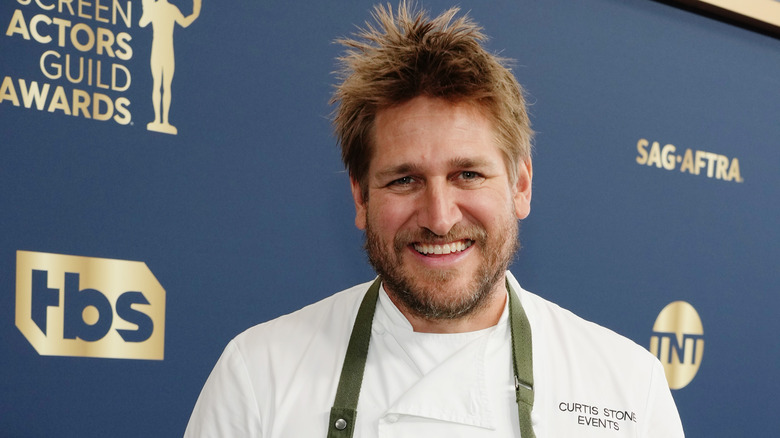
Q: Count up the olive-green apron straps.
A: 2